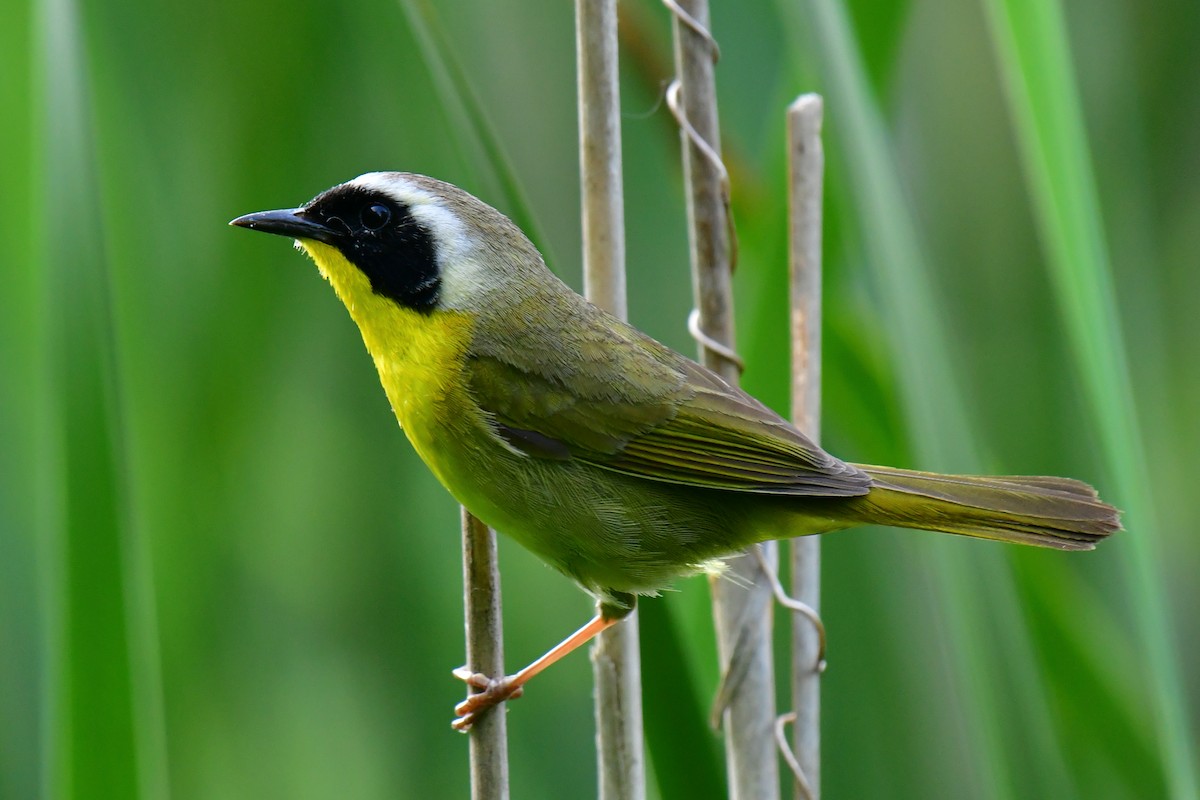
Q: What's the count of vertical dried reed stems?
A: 4